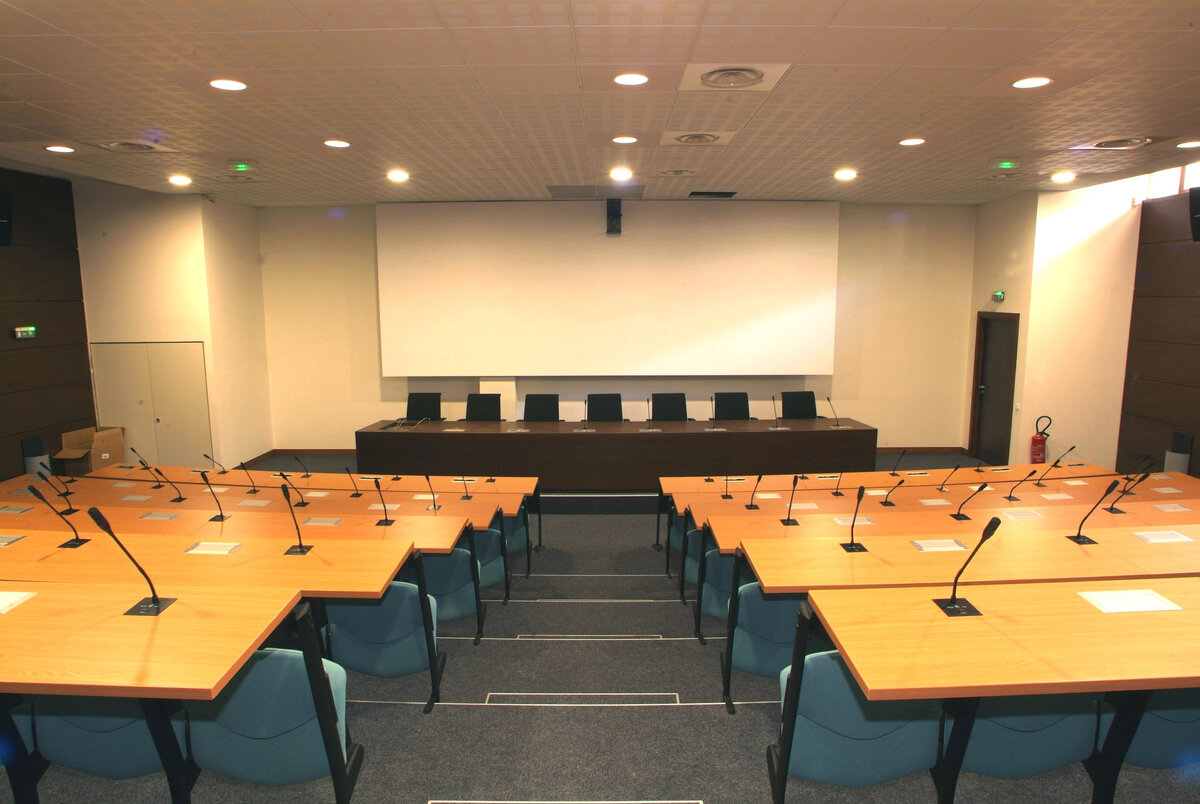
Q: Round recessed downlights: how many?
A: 13